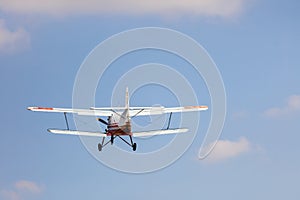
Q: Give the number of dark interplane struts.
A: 2